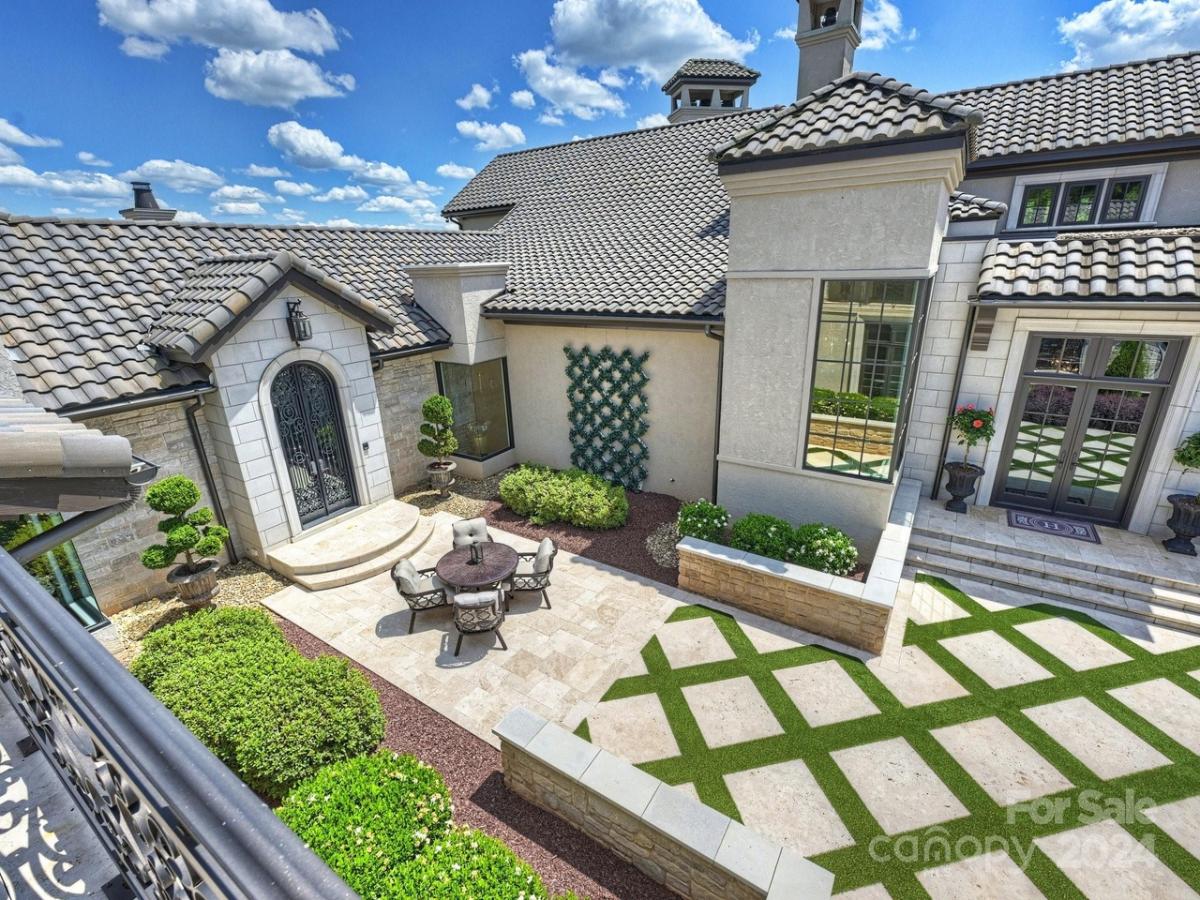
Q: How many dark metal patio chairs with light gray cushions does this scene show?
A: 4